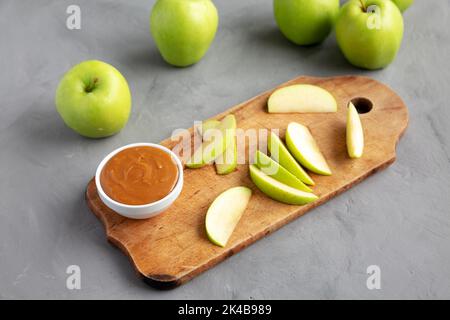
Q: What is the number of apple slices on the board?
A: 9